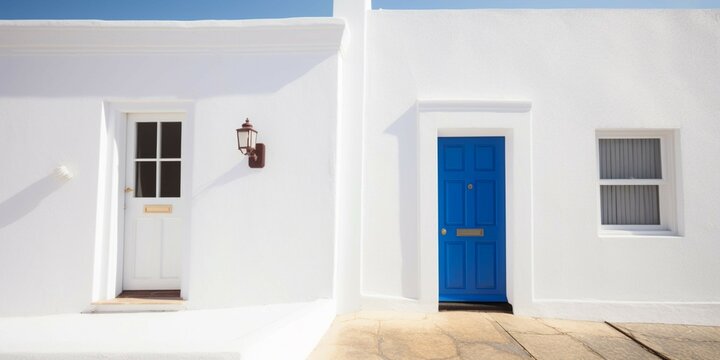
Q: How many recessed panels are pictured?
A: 8